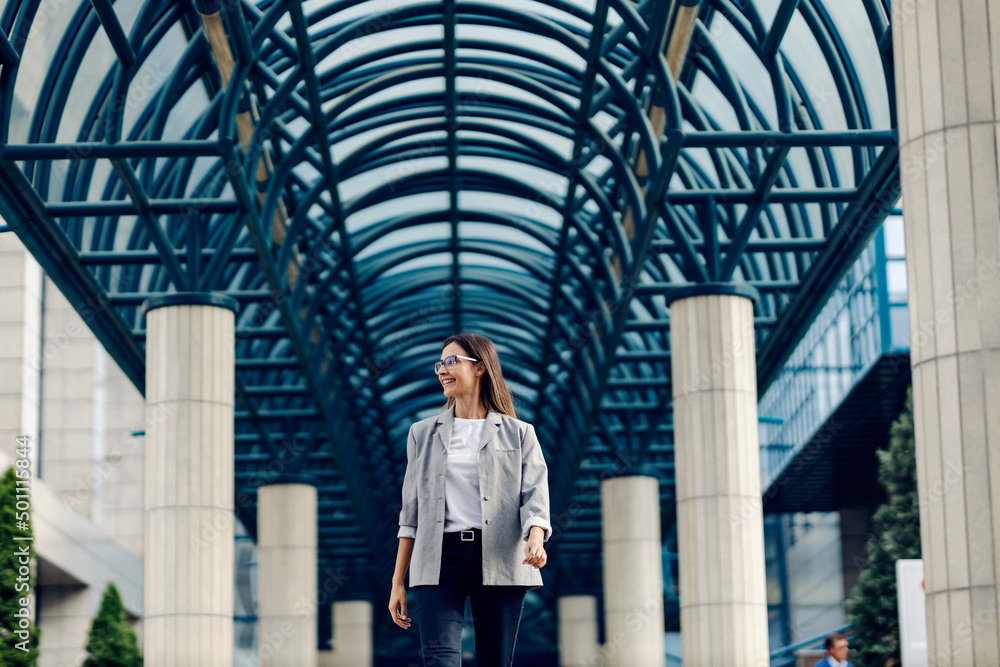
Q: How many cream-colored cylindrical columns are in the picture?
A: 7